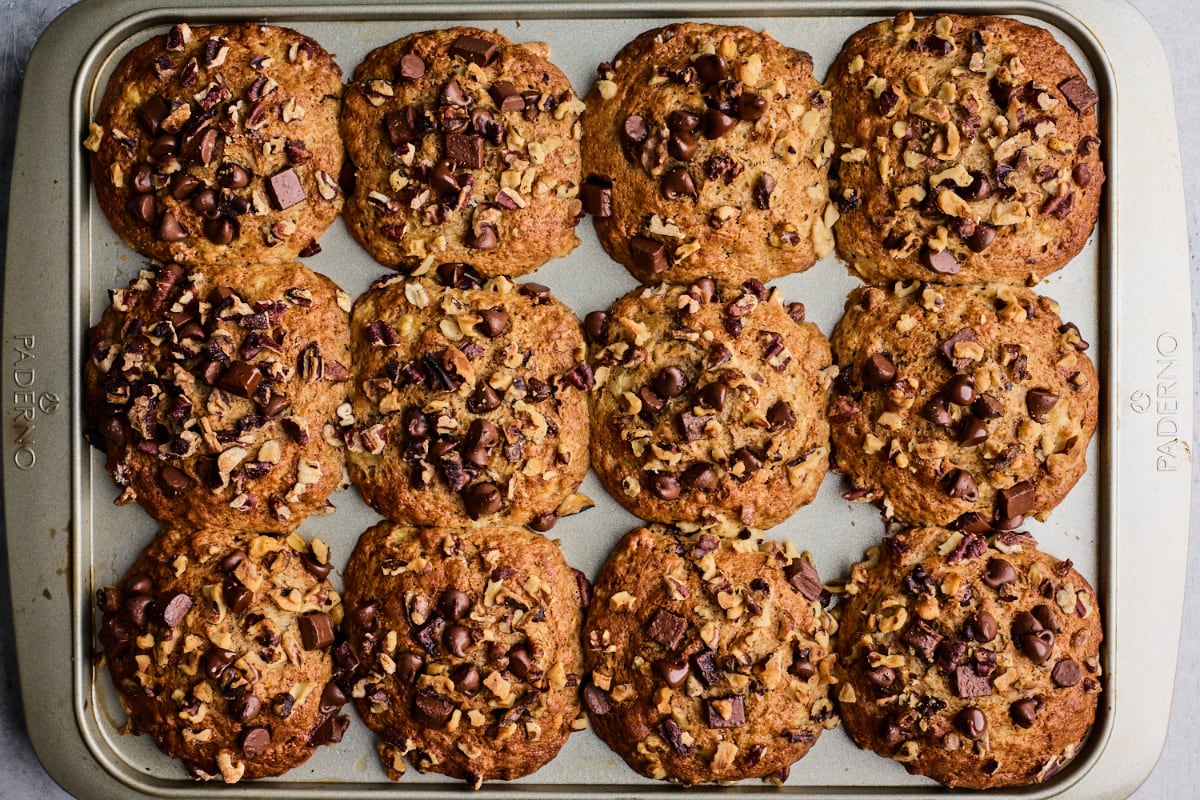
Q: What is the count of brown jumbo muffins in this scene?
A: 12